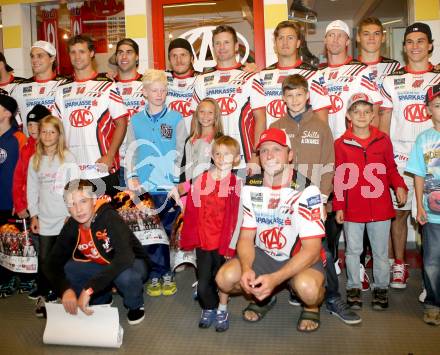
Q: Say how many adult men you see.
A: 11